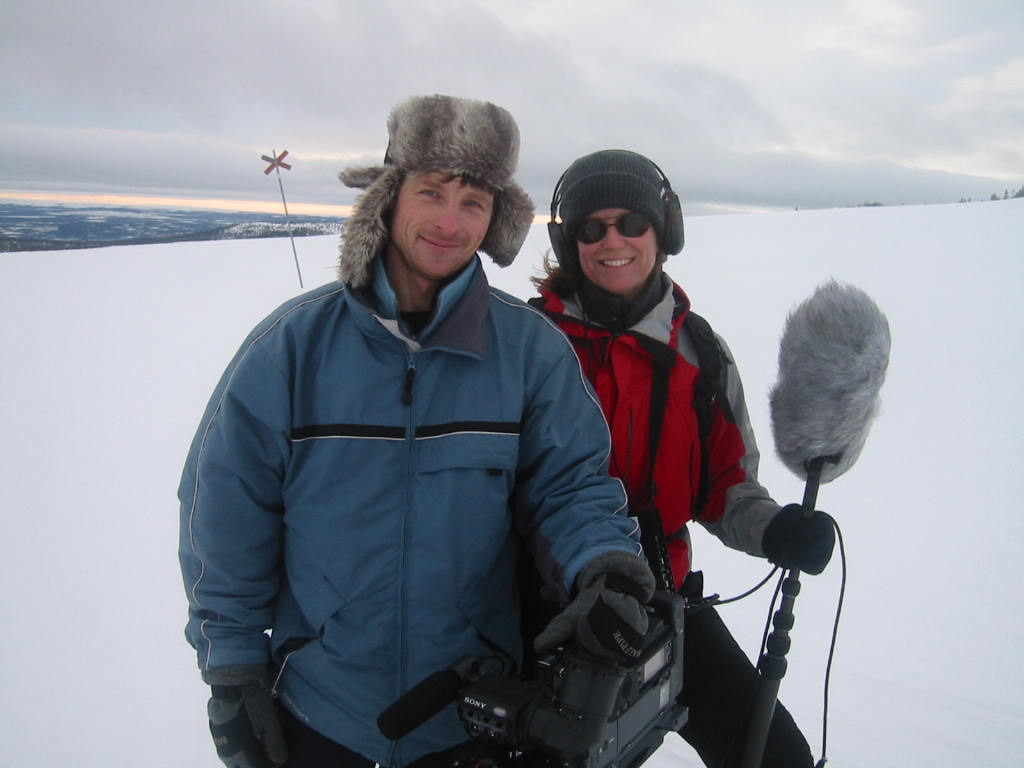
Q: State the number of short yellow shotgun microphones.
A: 0